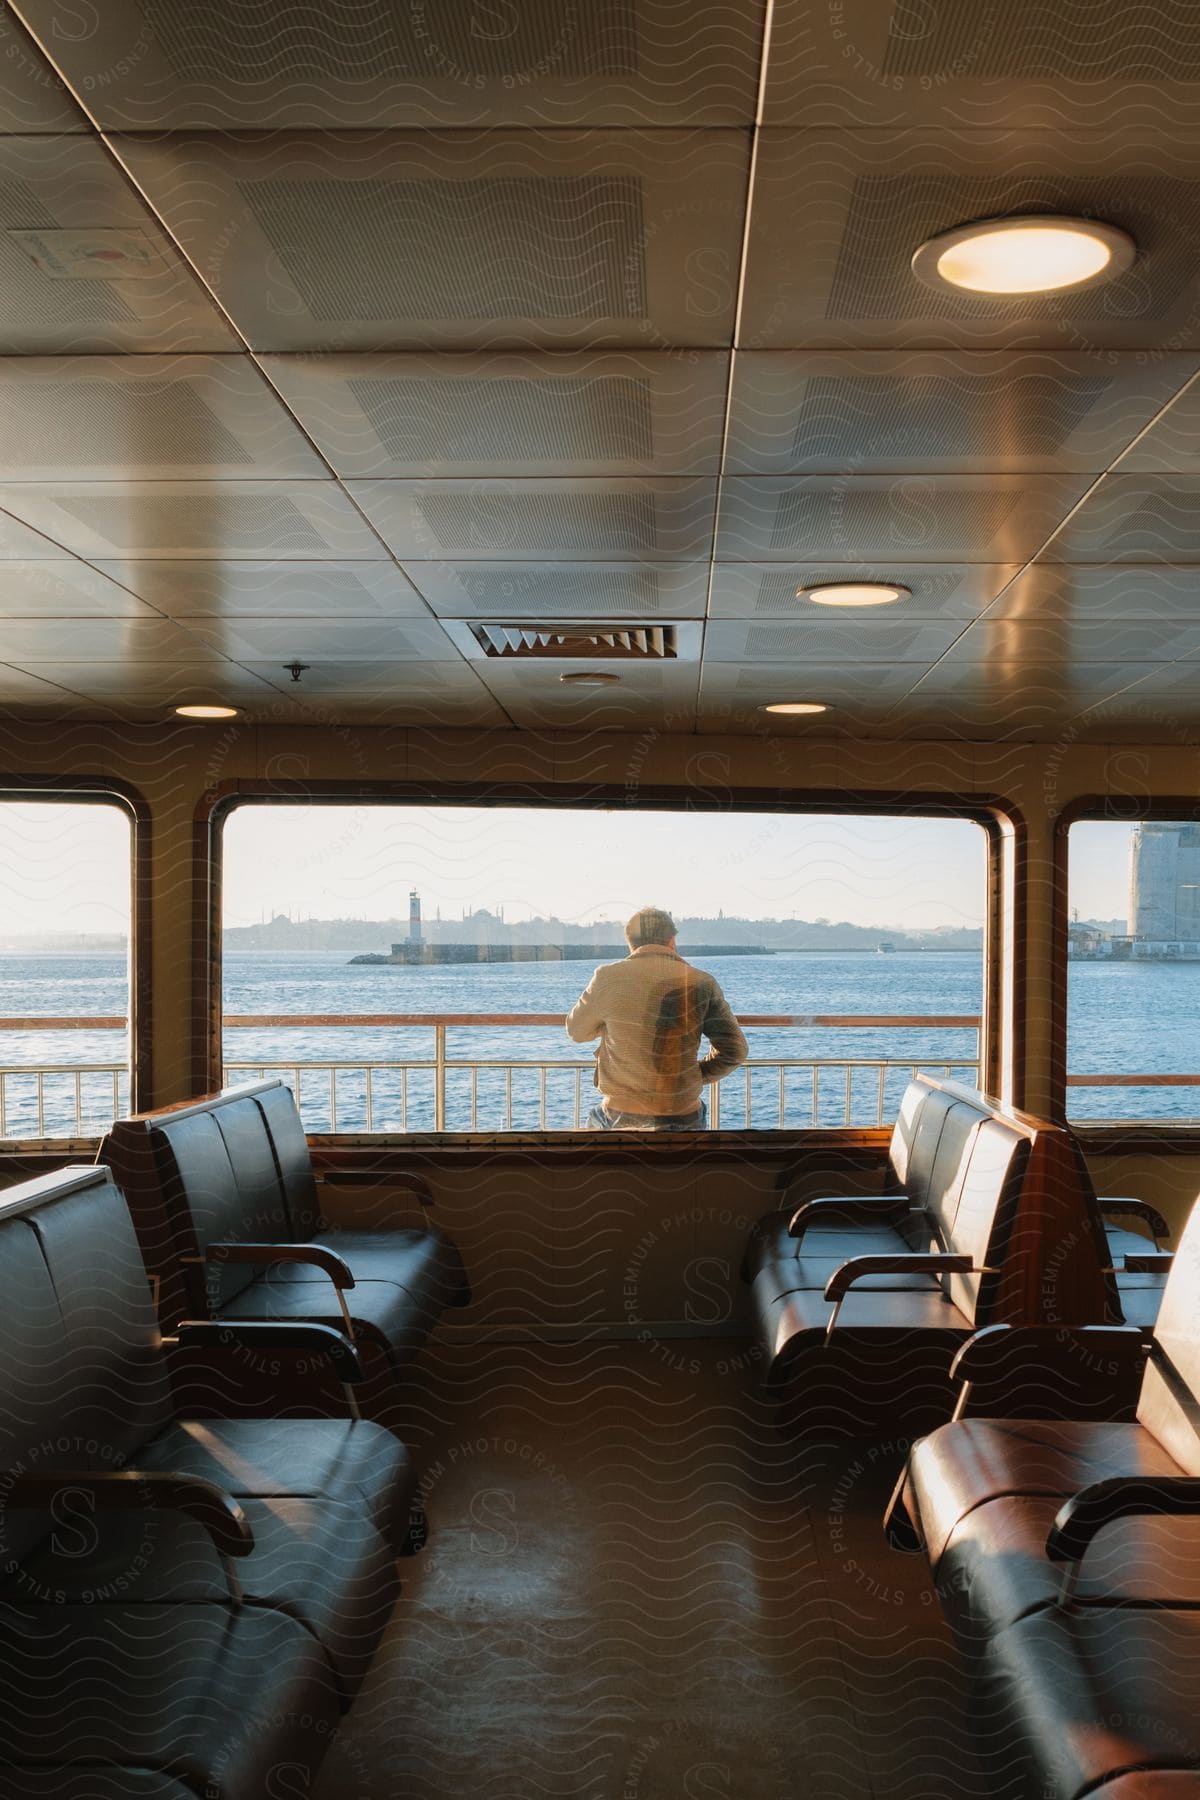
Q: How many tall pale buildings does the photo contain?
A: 1